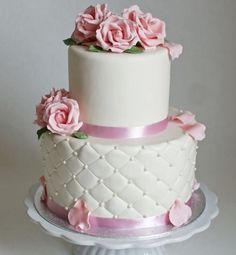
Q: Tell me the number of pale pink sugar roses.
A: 5